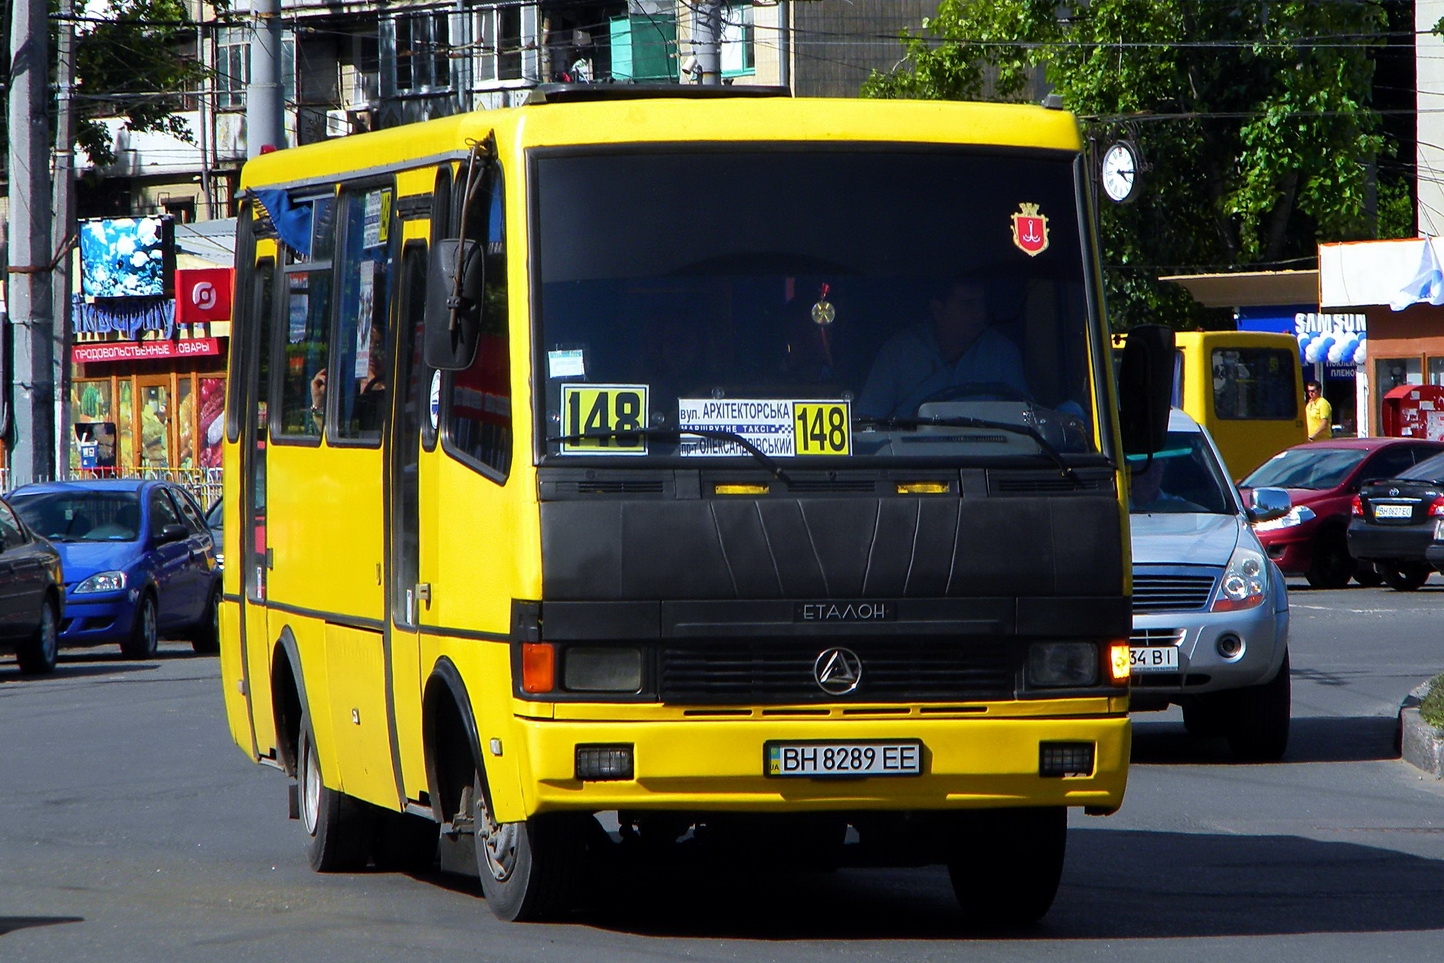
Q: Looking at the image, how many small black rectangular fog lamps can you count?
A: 2